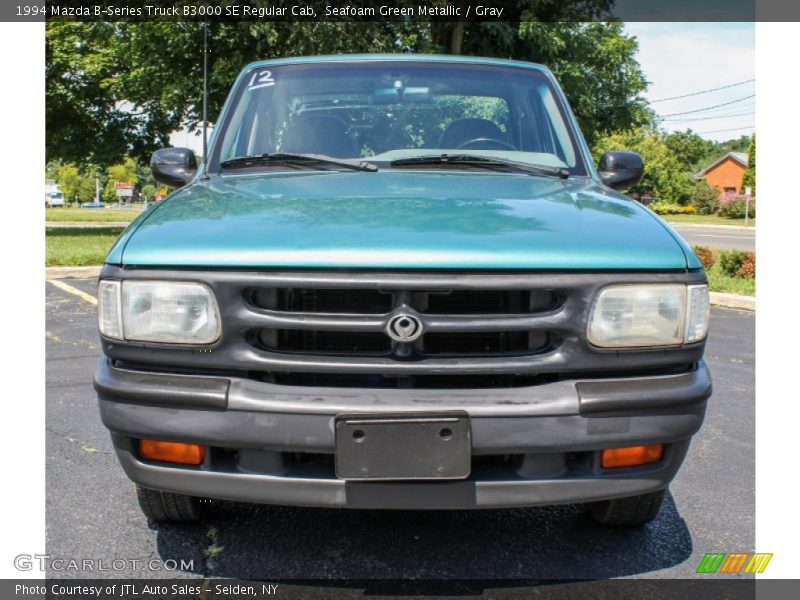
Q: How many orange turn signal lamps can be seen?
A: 2